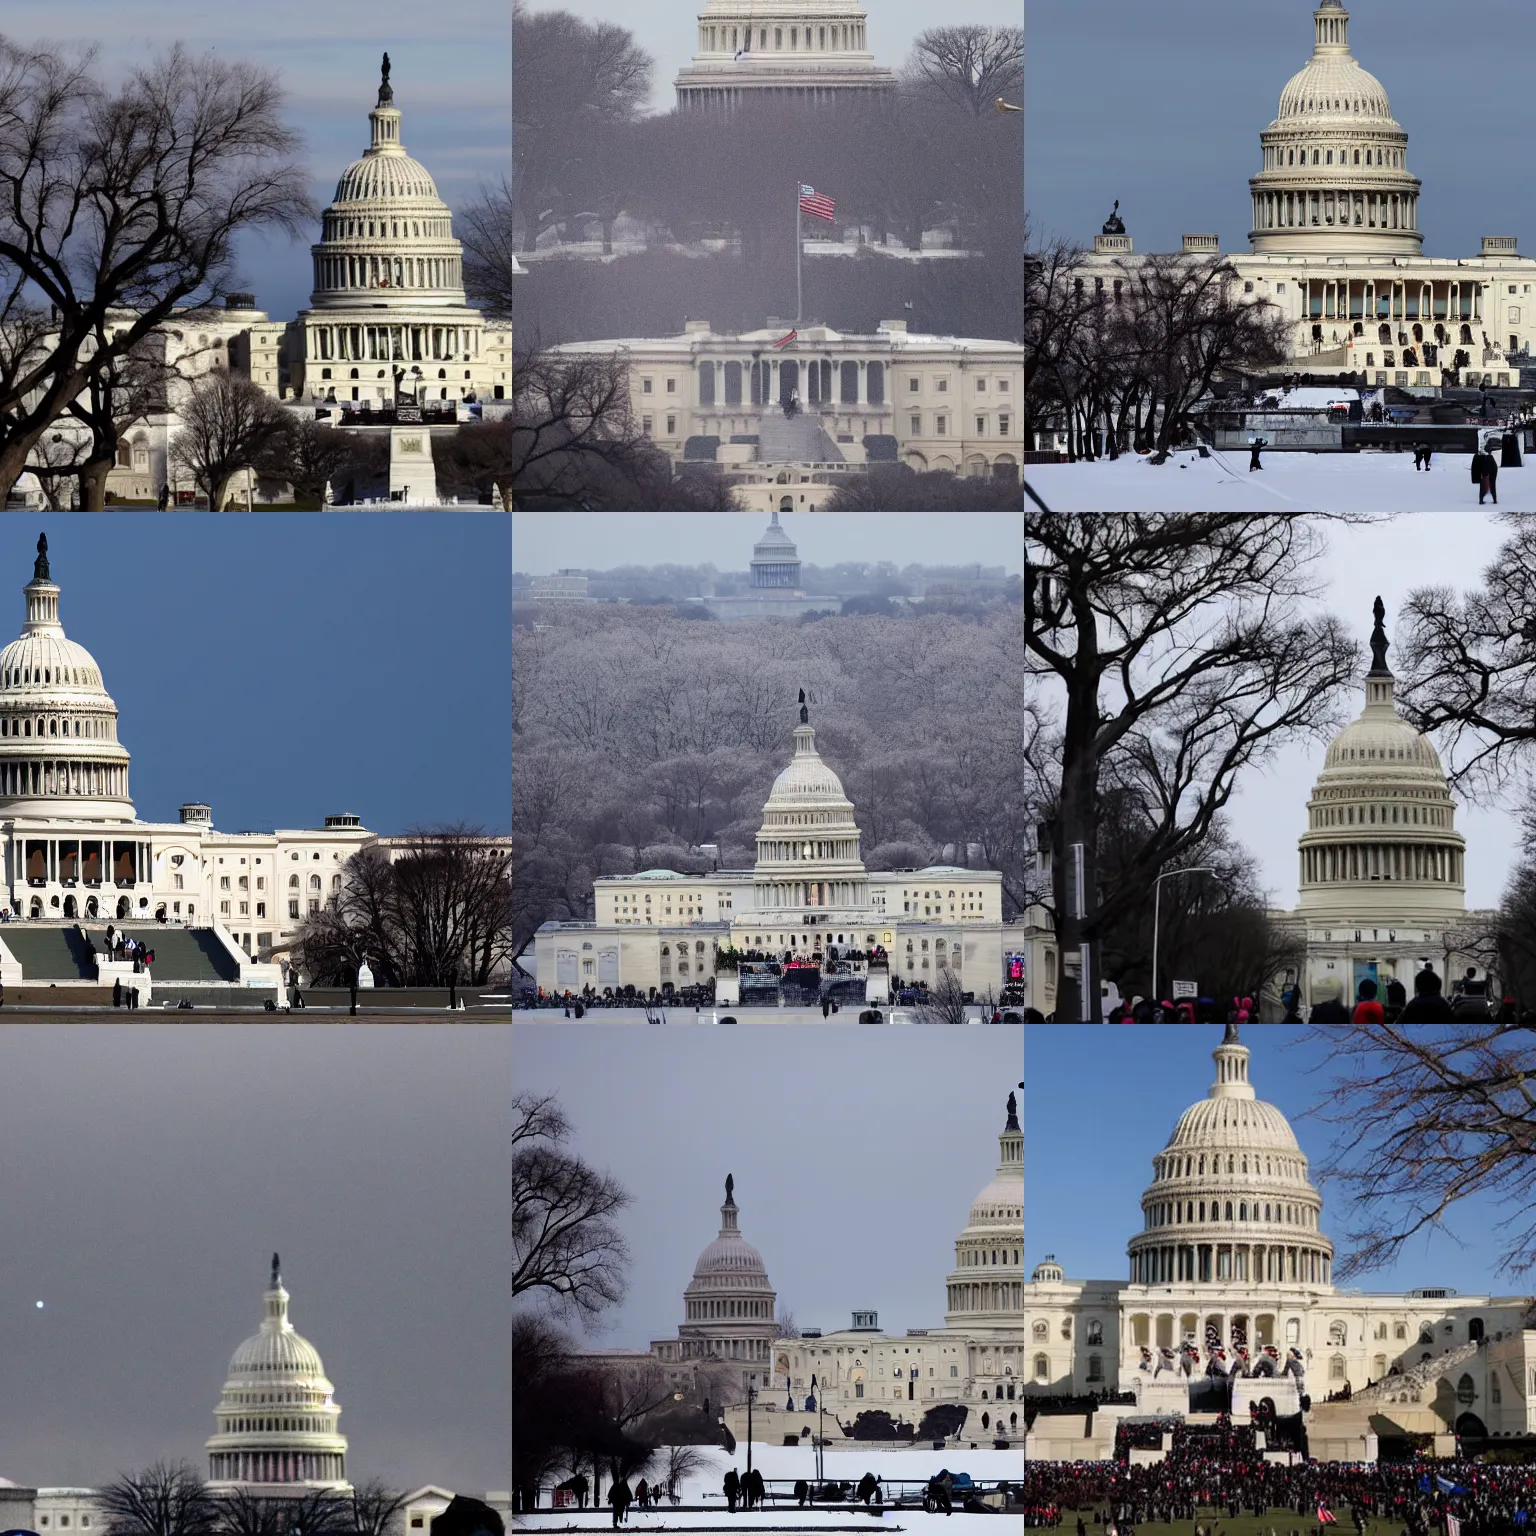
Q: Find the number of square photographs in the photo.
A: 9